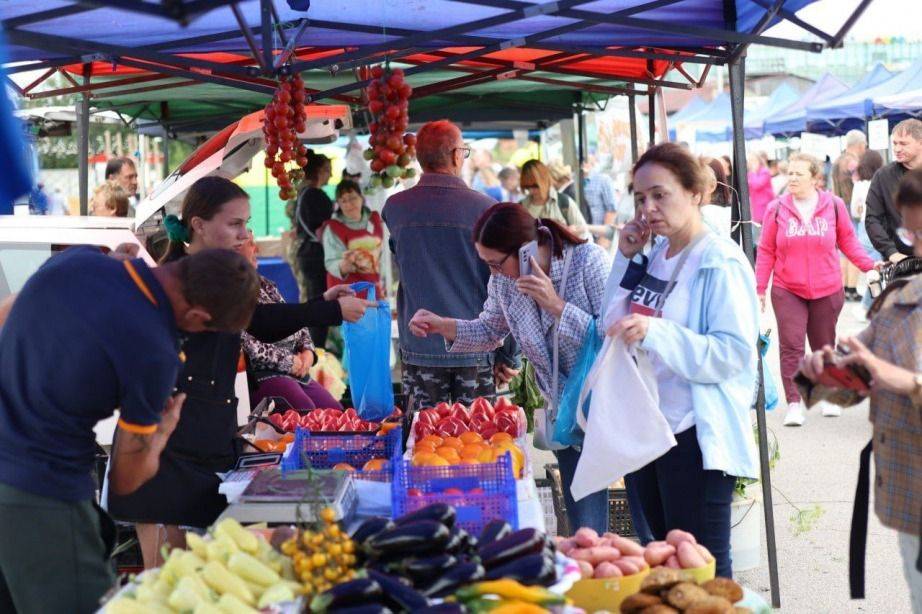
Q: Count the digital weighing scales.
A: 1